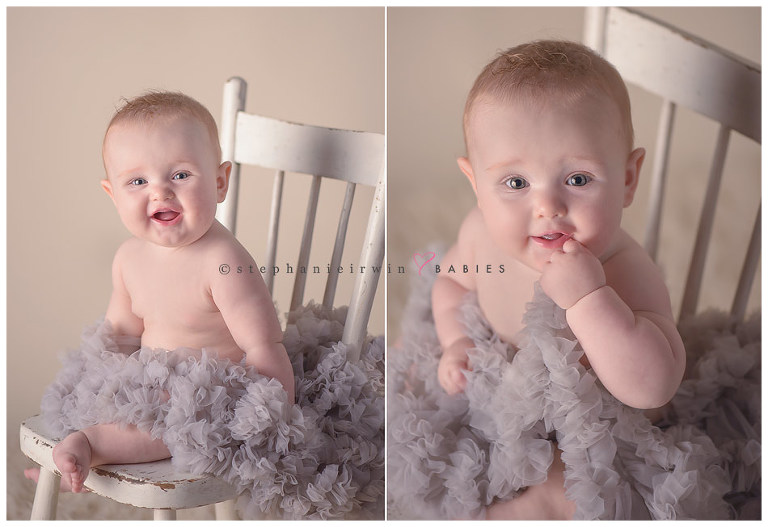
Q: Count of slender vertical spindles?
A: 6